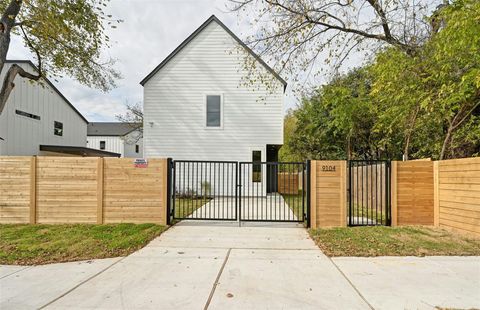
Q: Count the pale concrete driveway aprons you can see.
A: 1